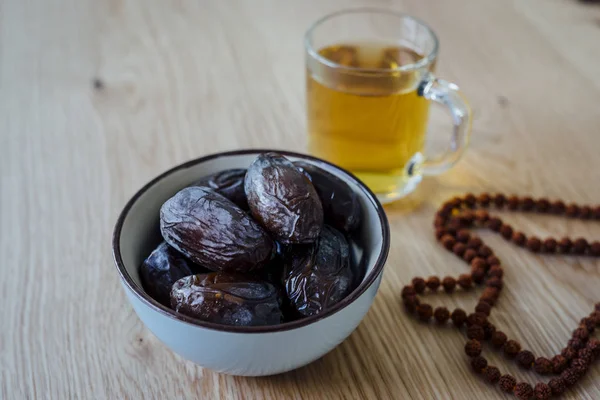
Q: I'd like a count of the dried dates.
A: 7